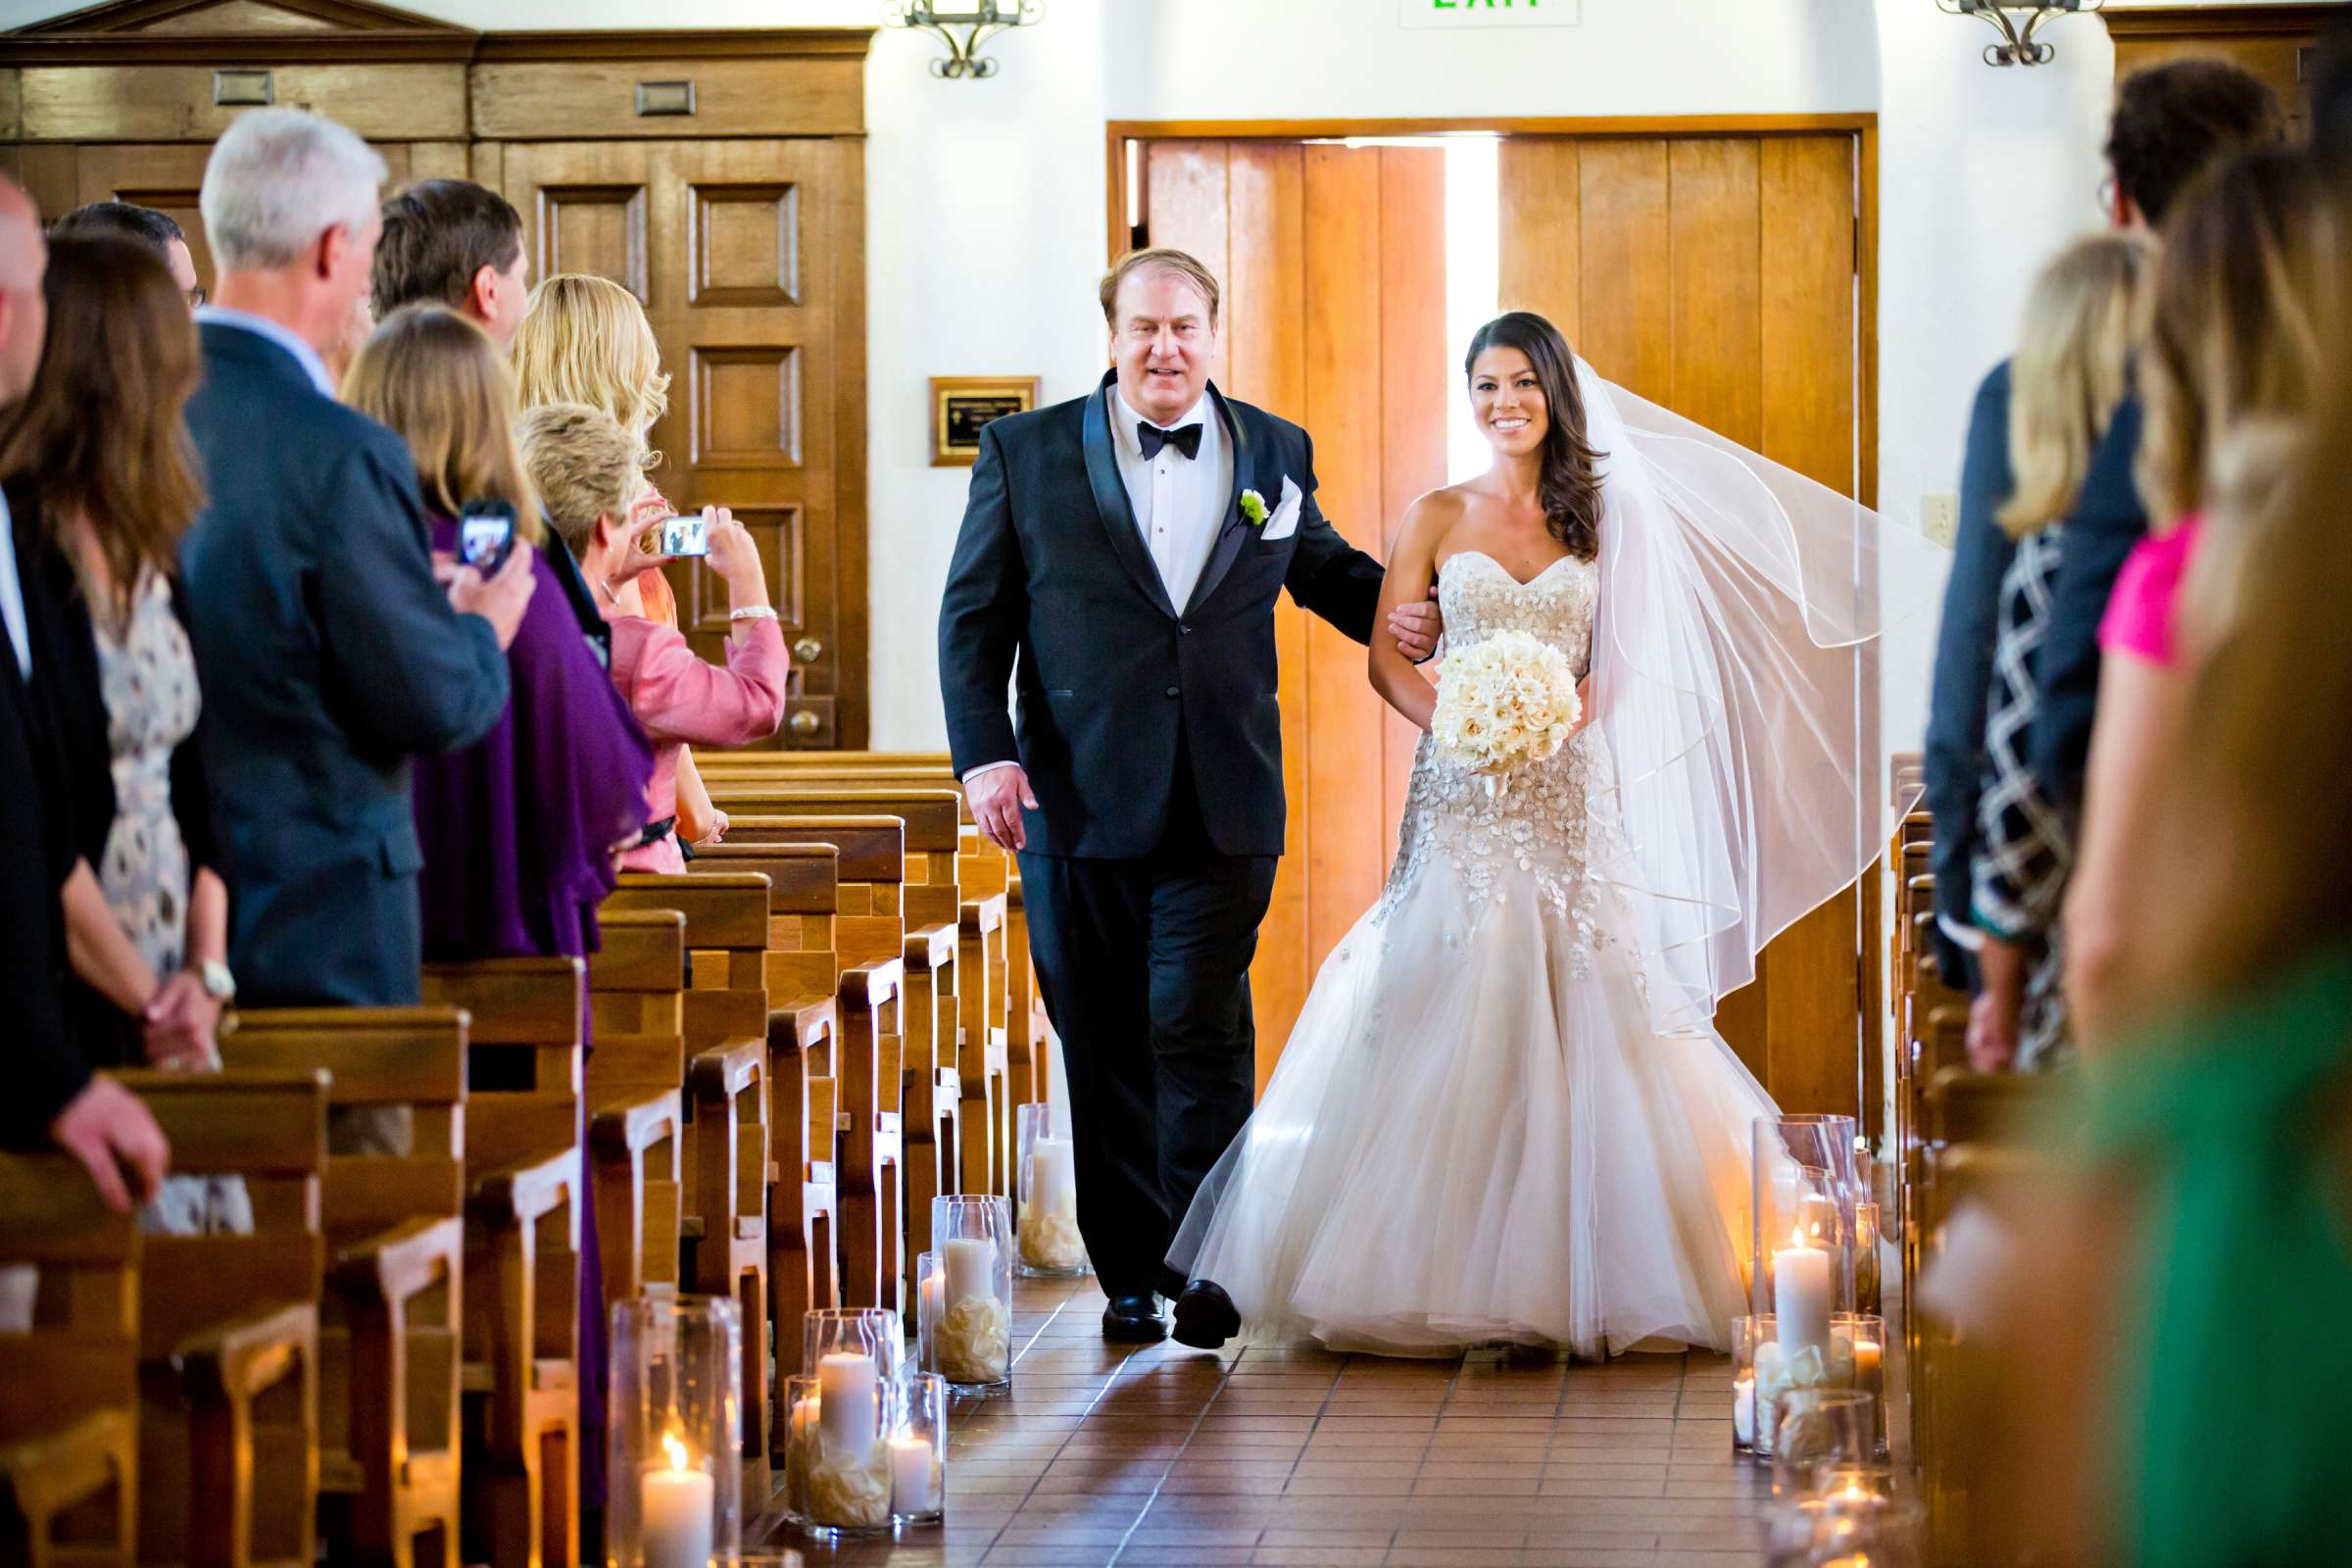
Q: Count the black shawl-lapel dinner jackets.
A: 1